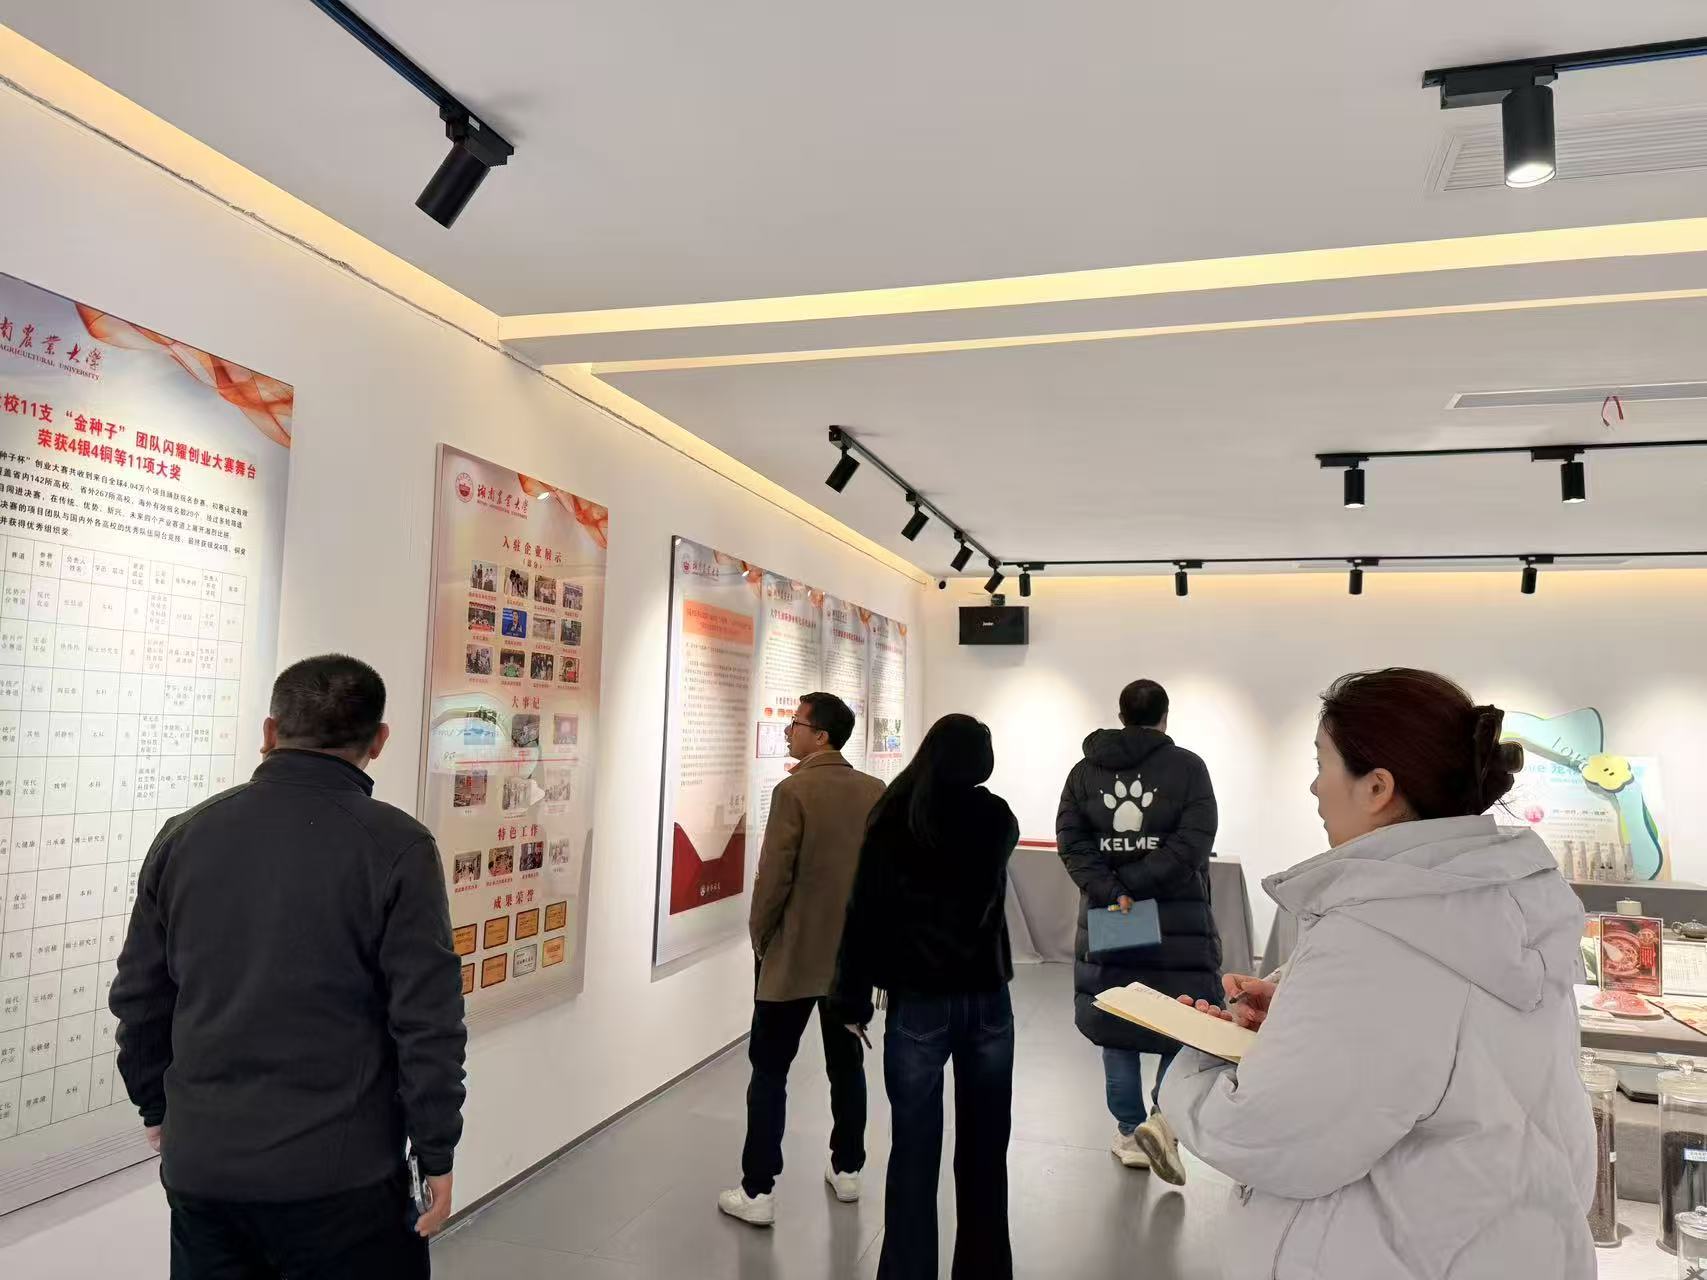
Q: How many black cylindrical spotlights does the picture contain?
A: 12